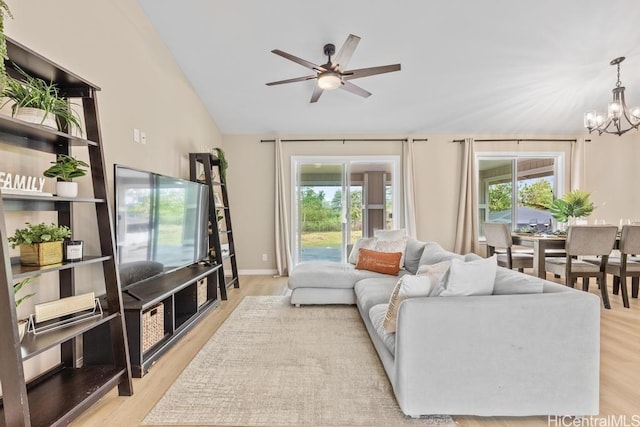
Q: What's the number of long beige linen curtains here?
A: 4